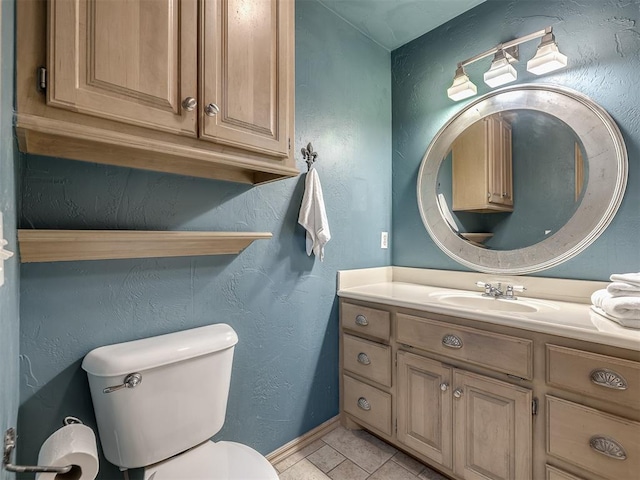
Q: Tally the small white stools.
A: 0